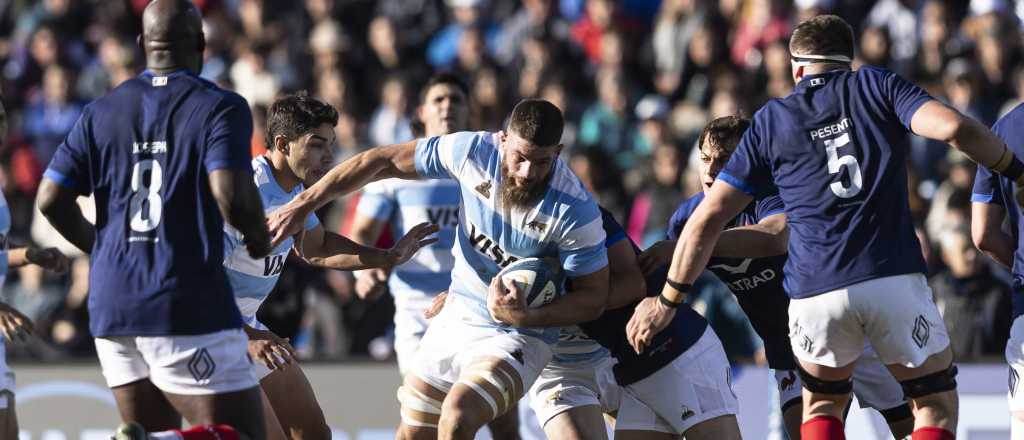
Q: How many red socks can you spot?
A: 3